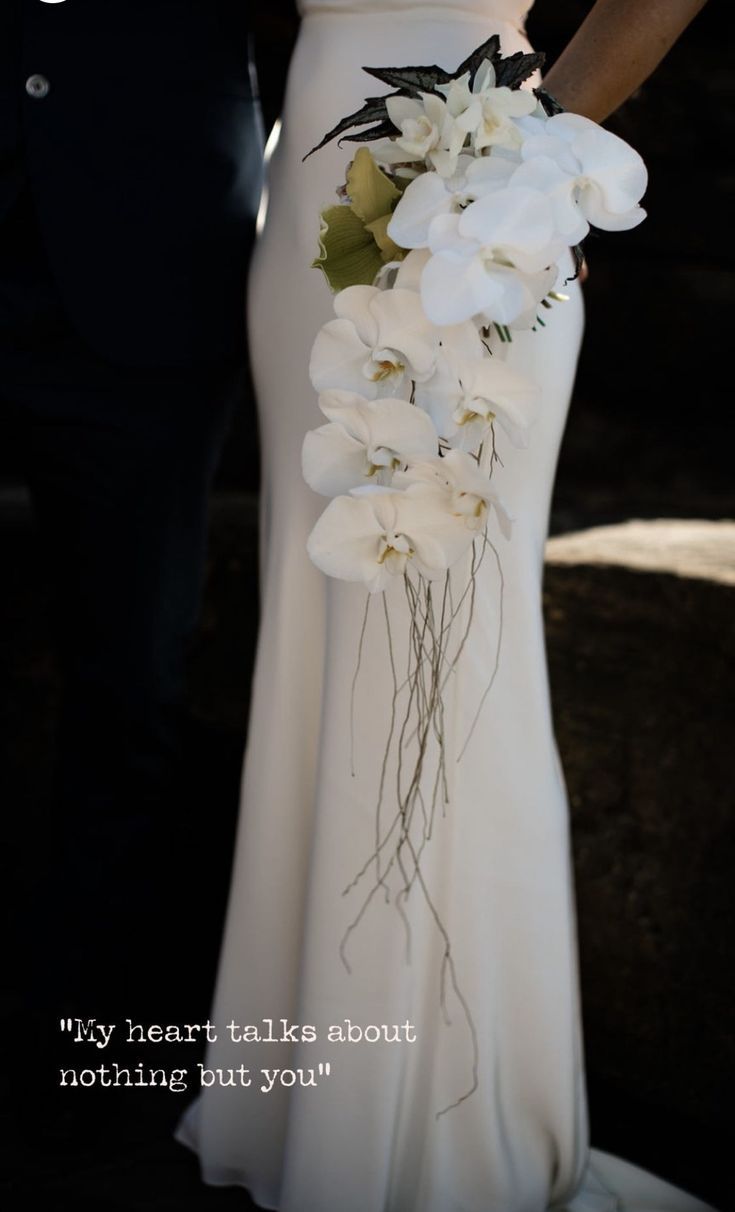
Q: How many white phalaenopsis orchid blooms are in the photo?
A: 8